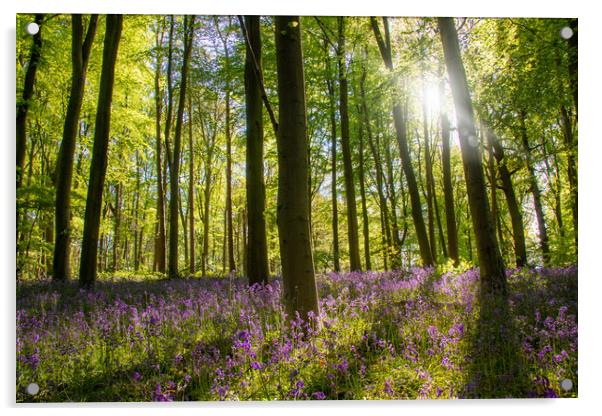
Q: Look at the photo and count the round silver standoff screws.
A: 4